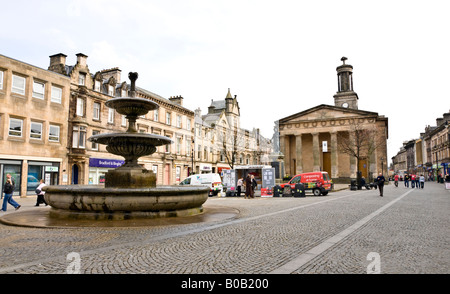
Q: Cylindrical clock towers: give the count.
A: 1